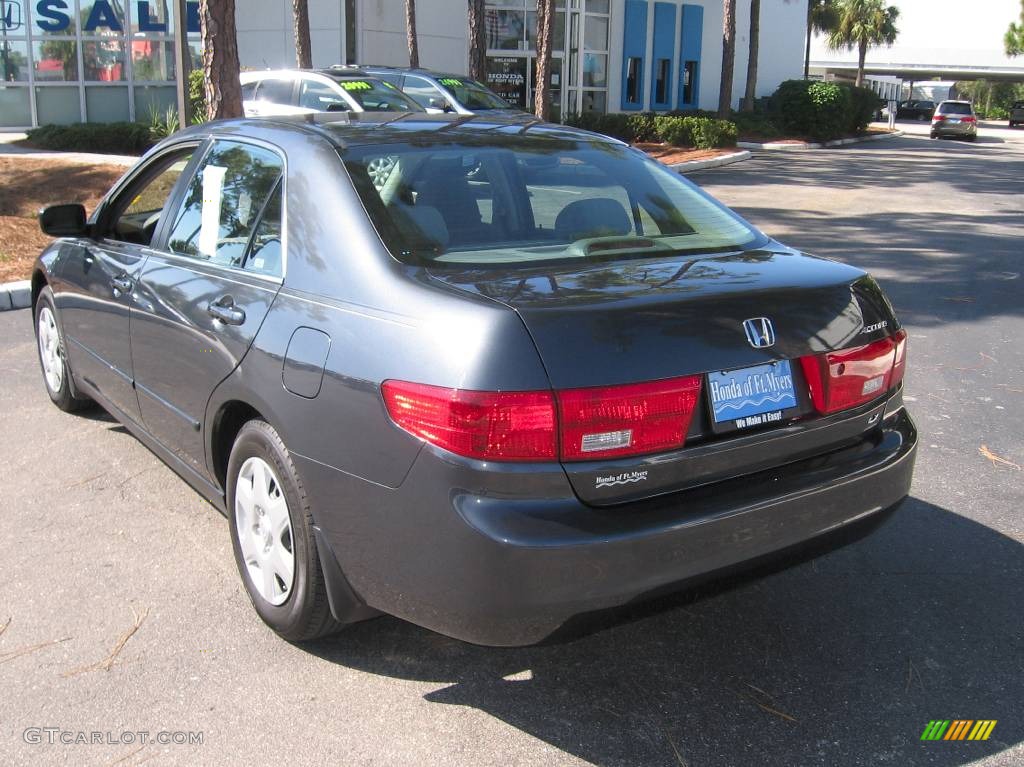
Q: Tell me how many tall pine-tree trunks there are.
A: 7